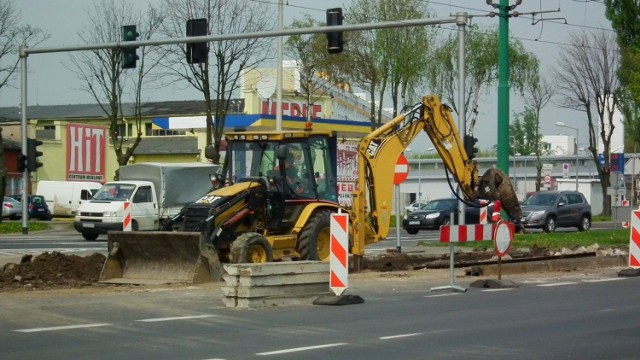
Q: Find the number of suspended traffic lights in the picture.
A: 3